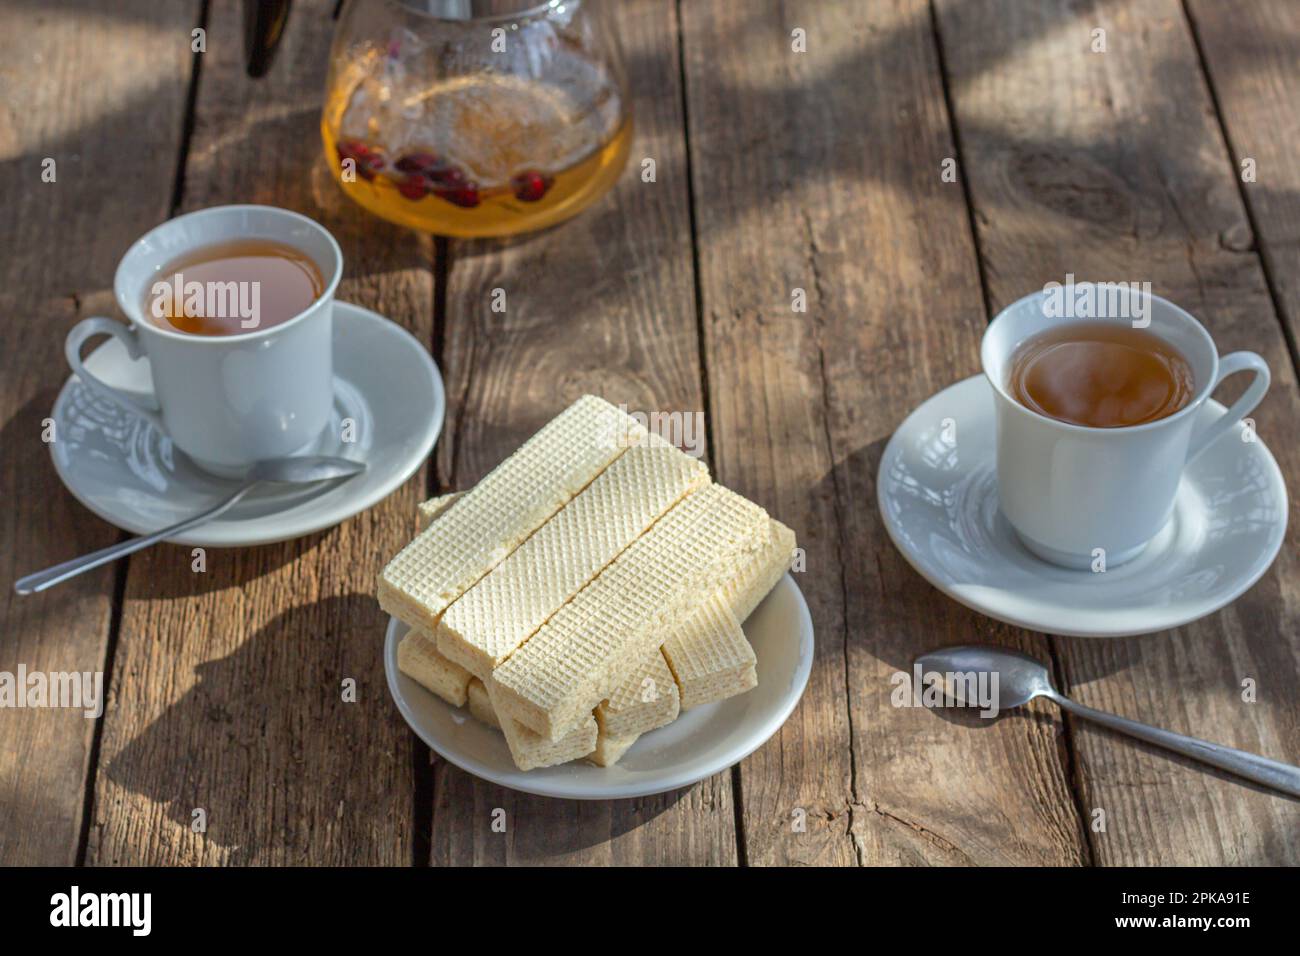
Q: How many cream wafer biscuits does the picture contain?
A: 9